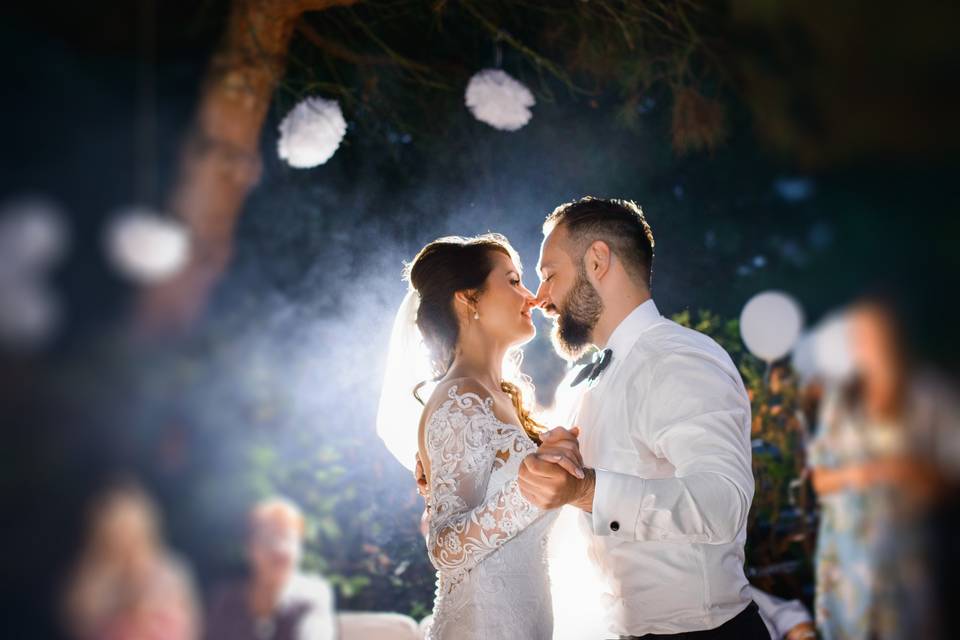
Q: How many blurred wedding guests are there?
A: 3